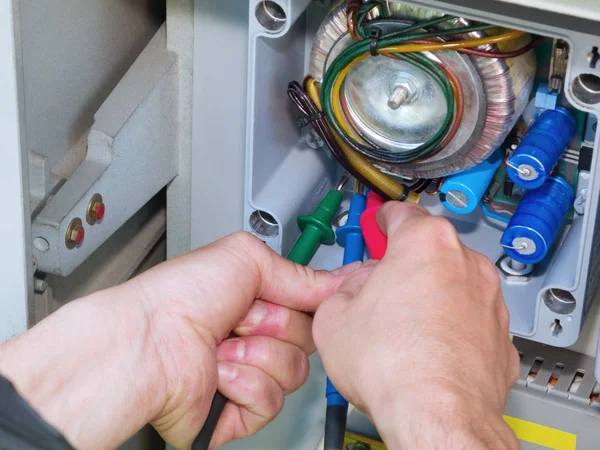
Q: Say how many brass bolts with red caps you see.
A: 2